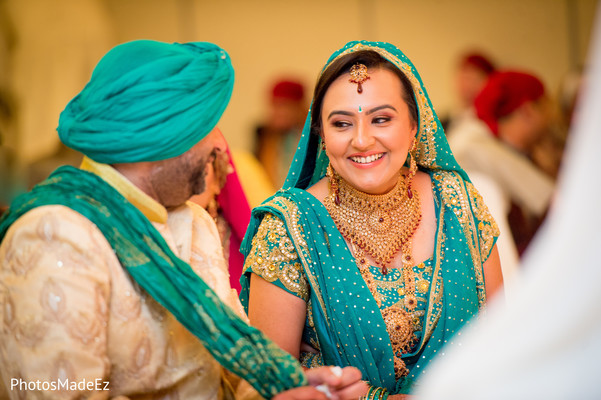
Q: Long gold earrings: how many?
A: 2